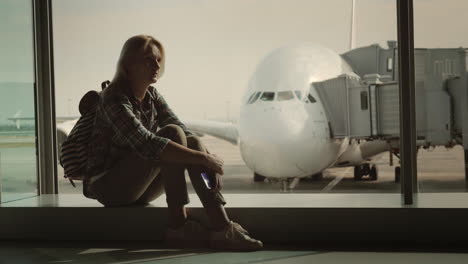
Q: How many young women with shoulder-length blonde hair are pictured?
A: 1